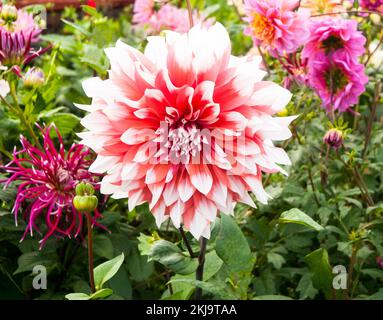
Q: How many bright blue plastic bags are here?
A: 0